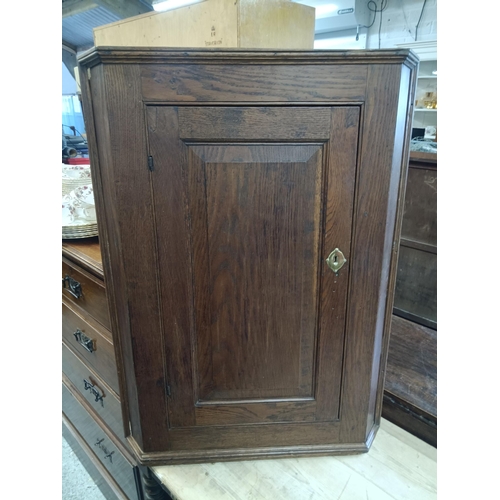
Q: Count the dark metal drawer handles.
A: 4